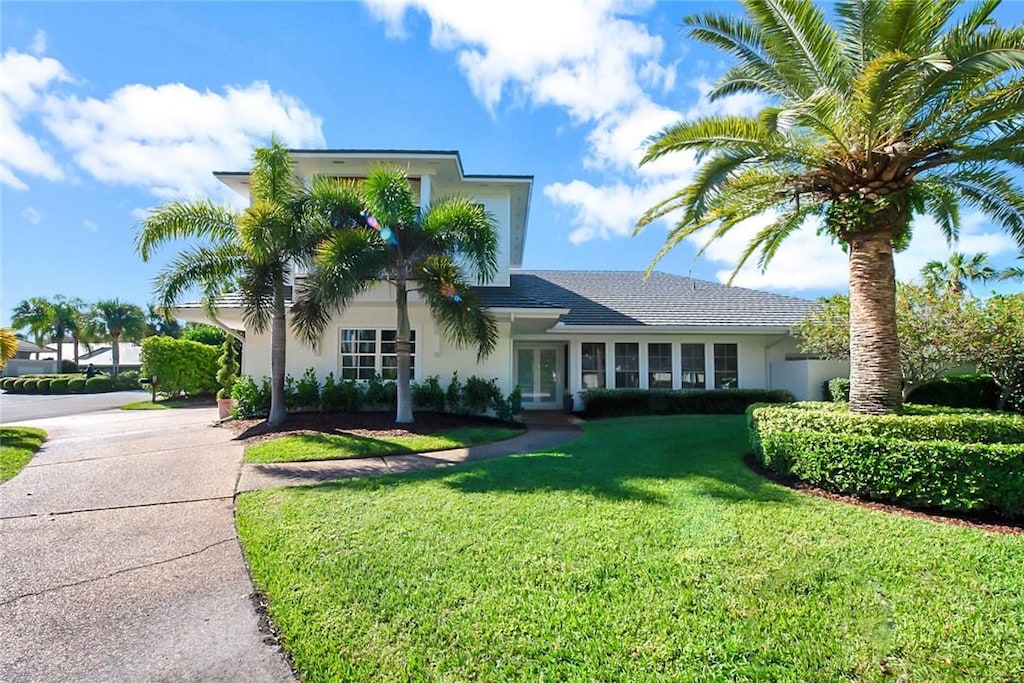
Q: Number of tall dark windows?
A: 5